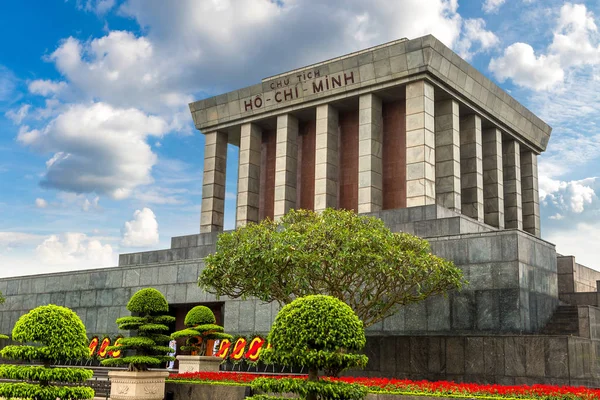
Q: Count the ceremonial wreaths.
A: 6